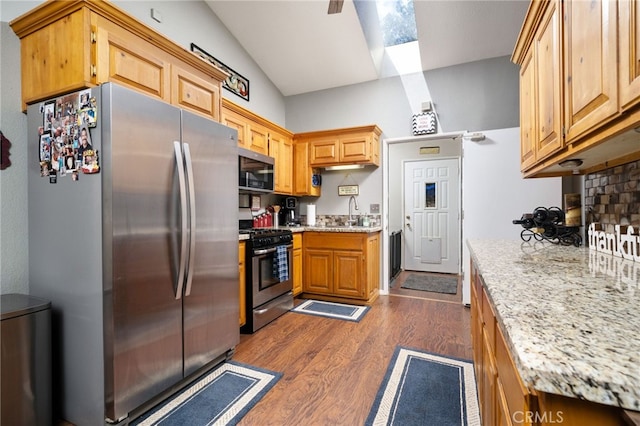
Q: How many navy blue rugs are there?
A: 3